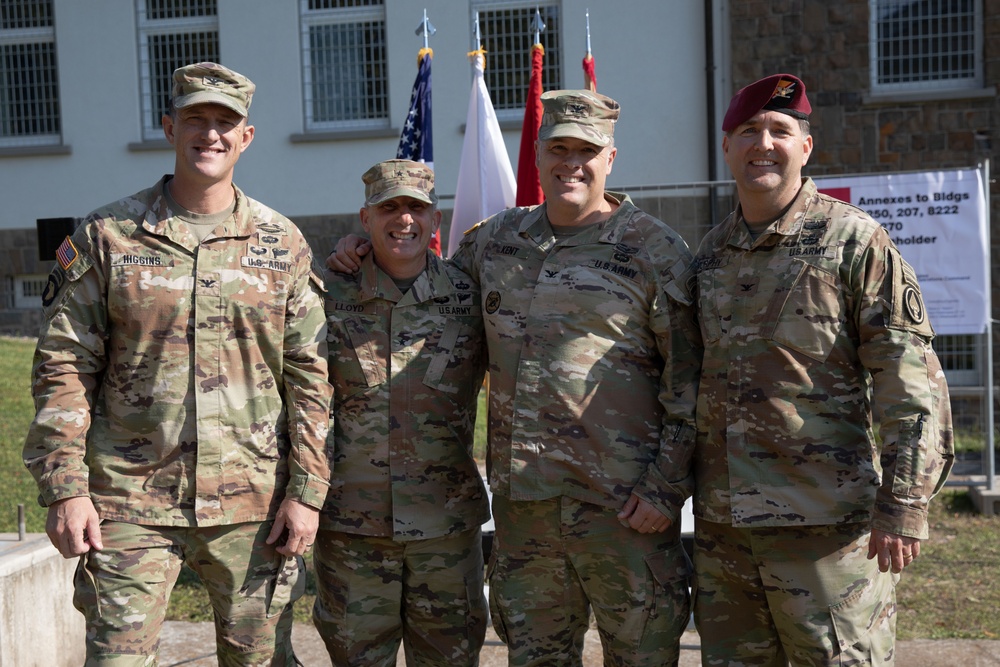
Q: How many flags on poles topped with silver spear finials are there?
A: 4